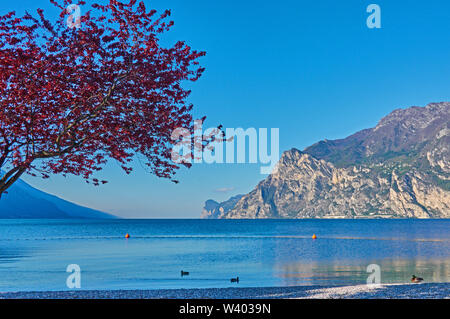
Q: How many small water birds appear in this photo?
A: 3